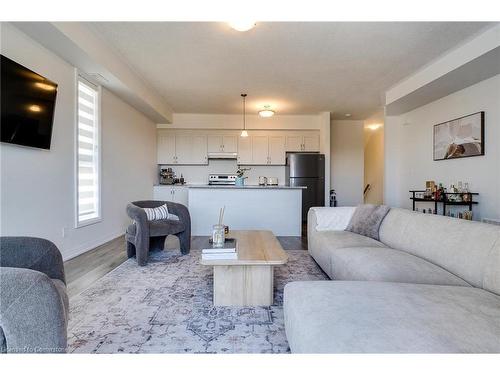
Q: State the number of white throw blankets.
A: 1